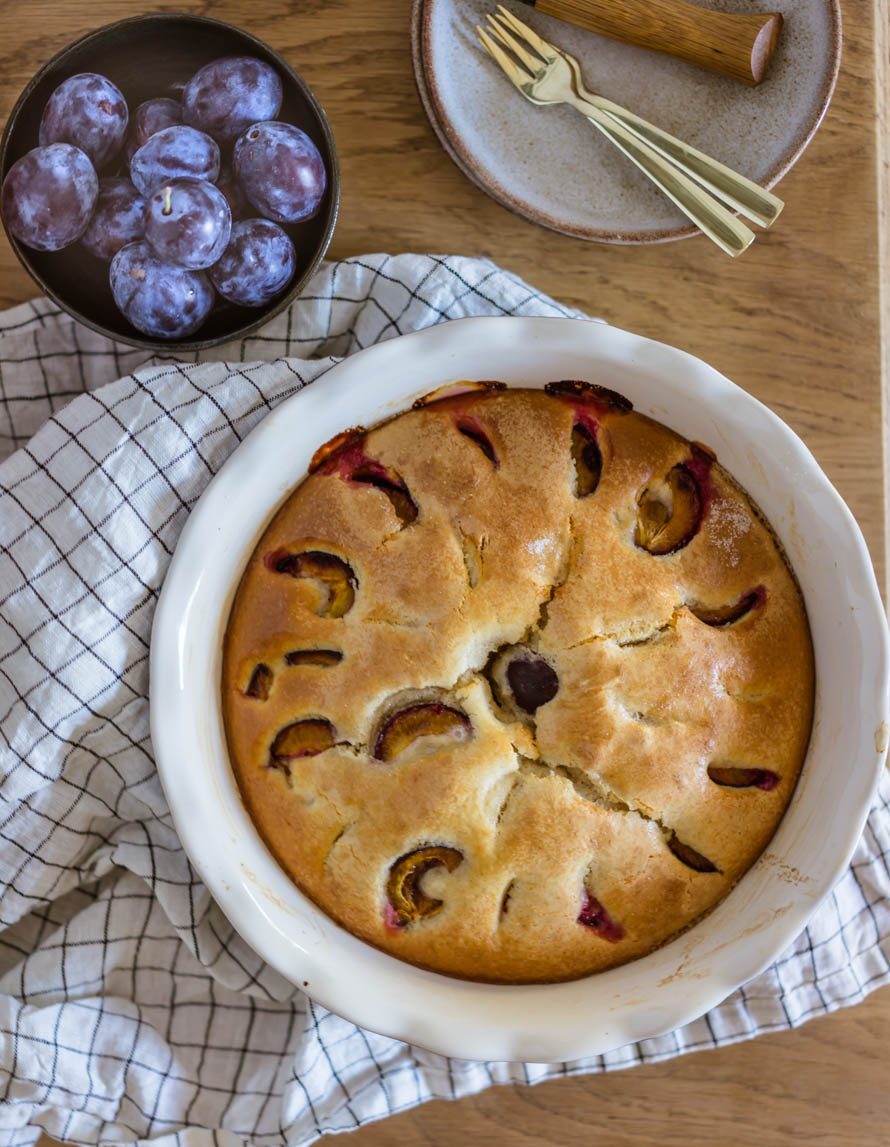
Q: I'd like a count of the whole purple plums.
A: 11